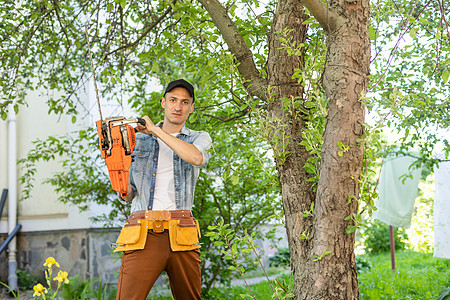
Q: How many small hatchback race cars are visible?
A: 0